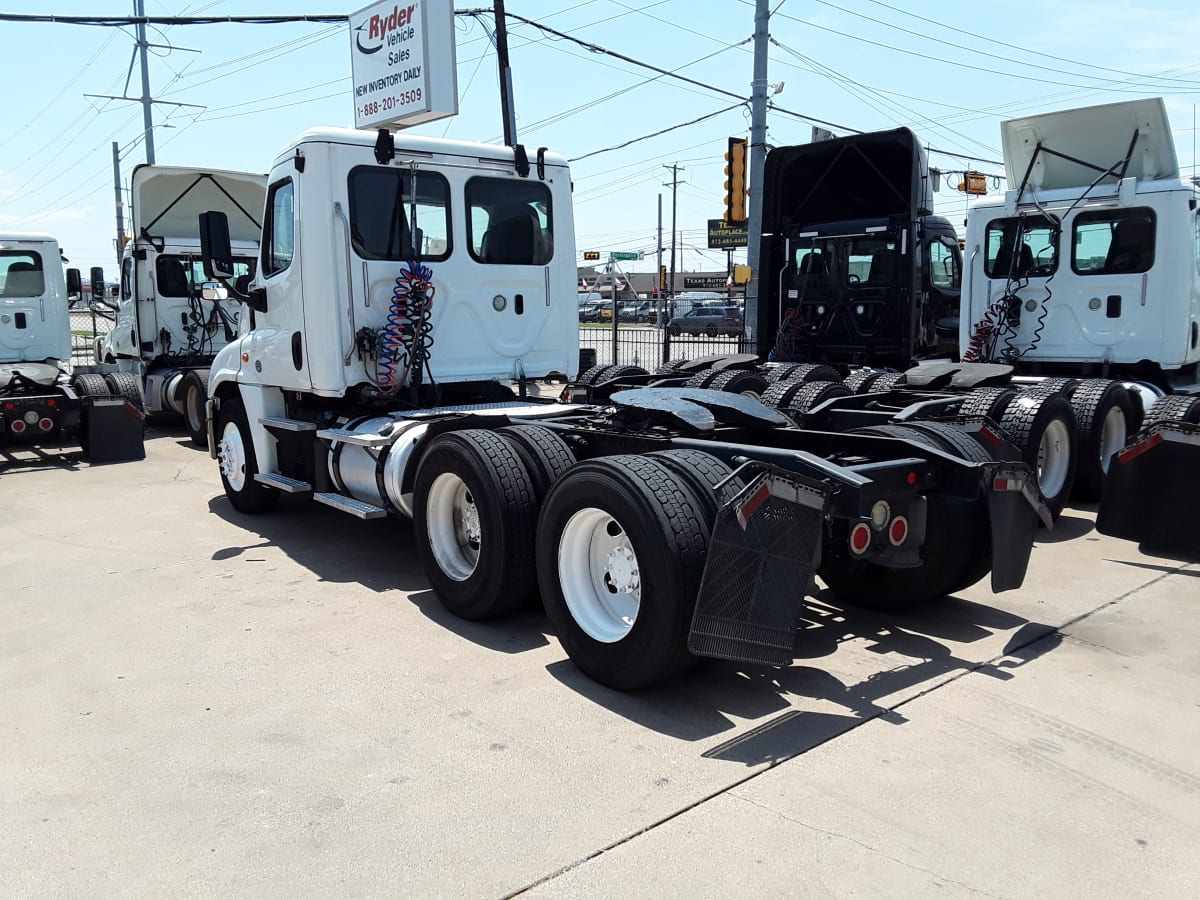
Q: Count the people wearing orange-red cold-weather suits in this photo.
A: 0